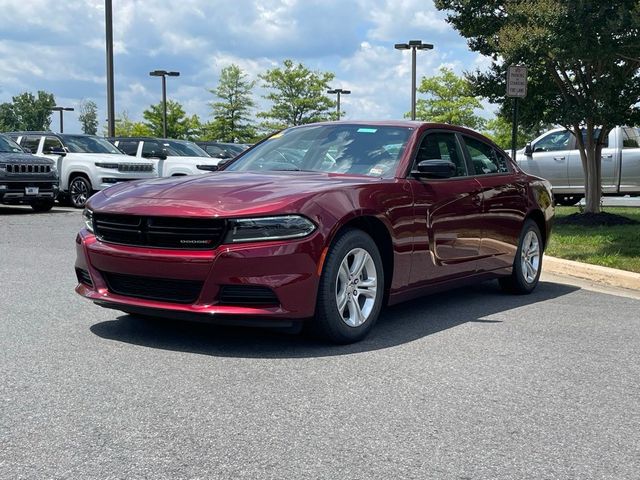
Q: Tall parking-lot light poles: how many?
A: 5